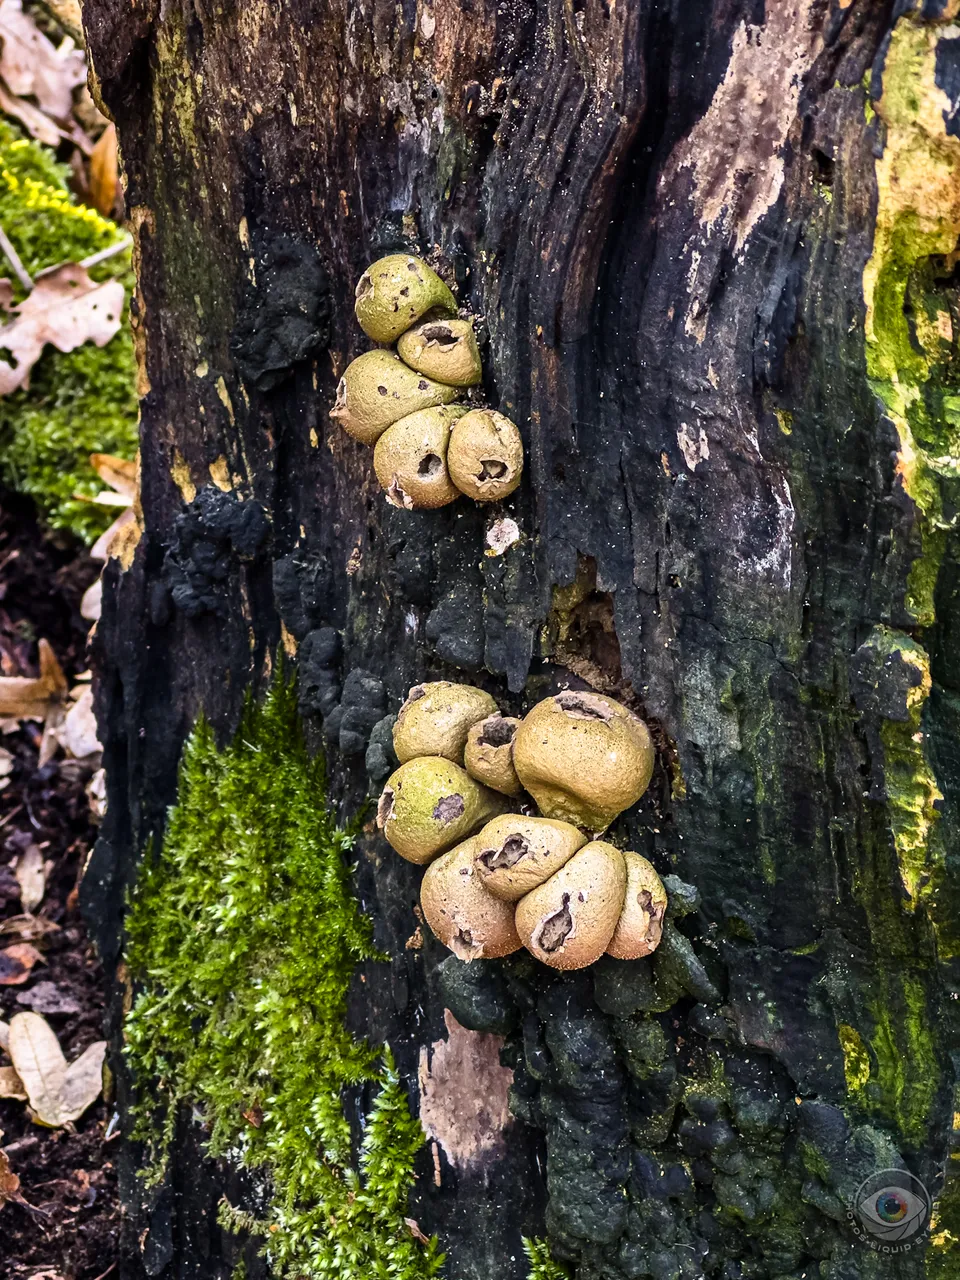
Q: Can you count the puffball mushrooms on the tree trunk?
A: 13